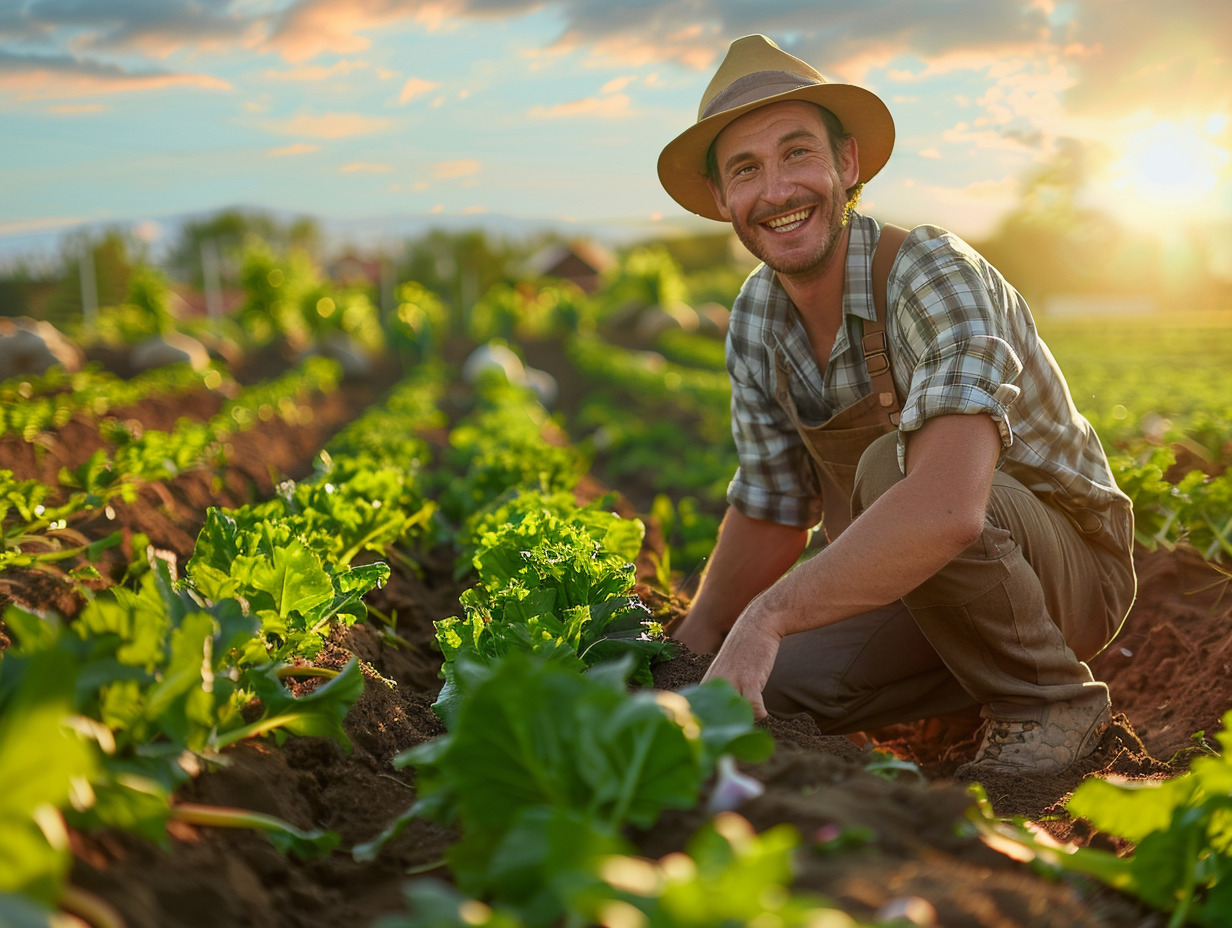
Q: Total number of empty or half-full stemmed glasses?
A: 0